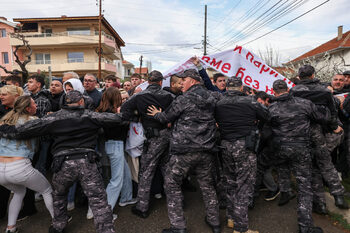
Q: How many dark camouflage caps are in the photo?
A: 6